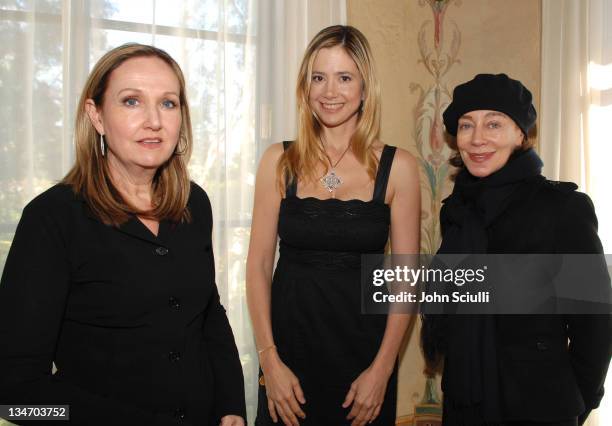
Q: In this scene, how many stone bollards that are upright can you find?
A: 0